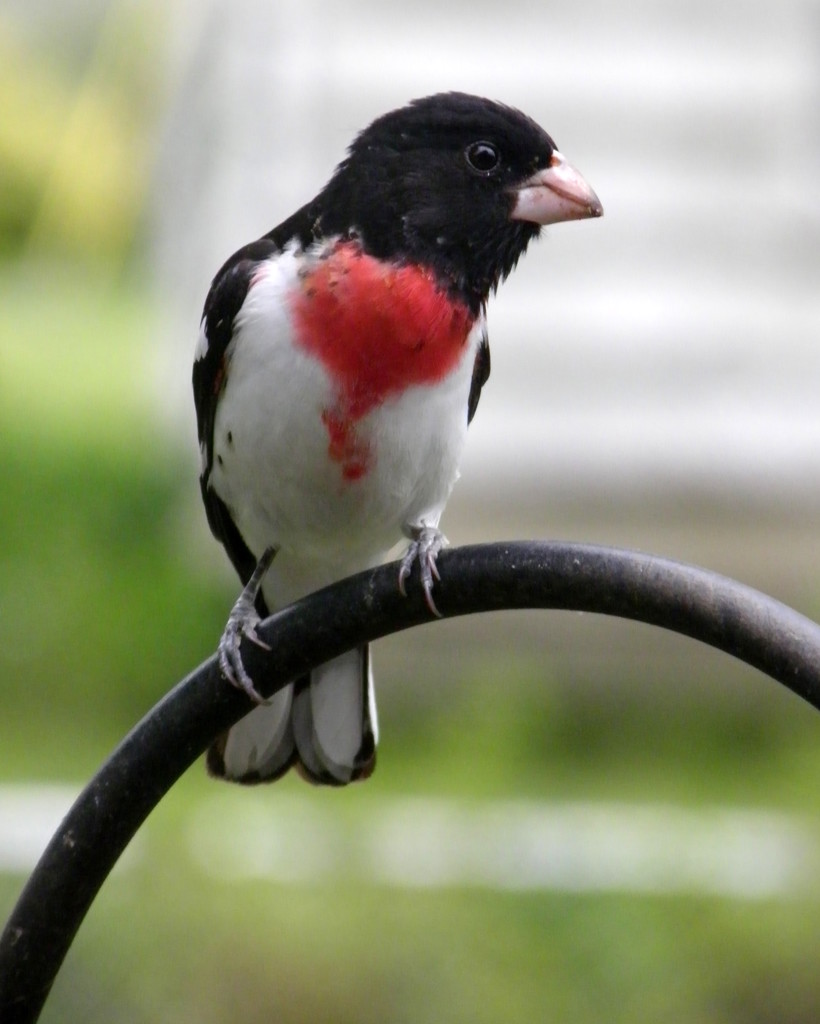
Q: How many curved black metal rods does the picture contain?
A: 1